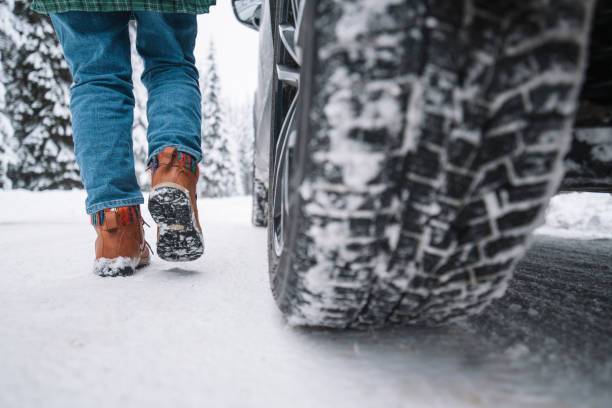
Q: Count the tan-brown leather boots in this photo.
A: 2